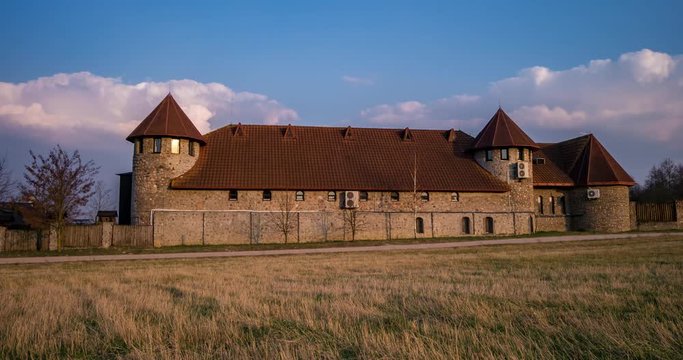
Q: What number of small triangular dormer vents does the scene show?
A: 5